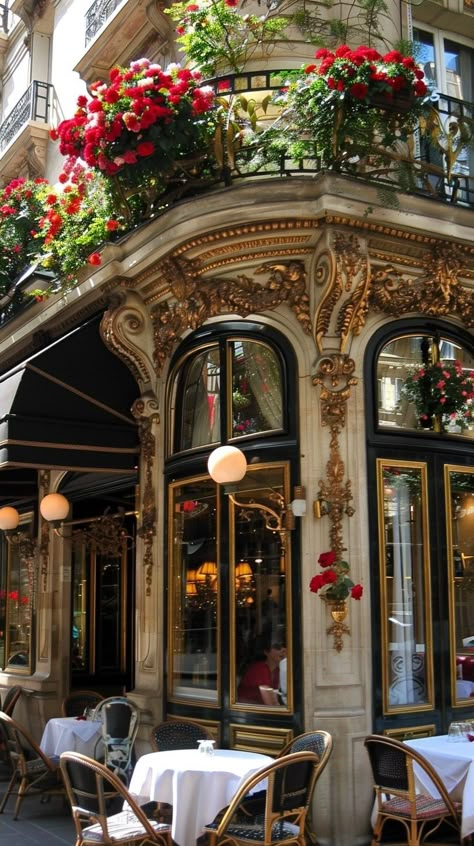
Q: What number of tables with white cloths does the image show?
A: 3